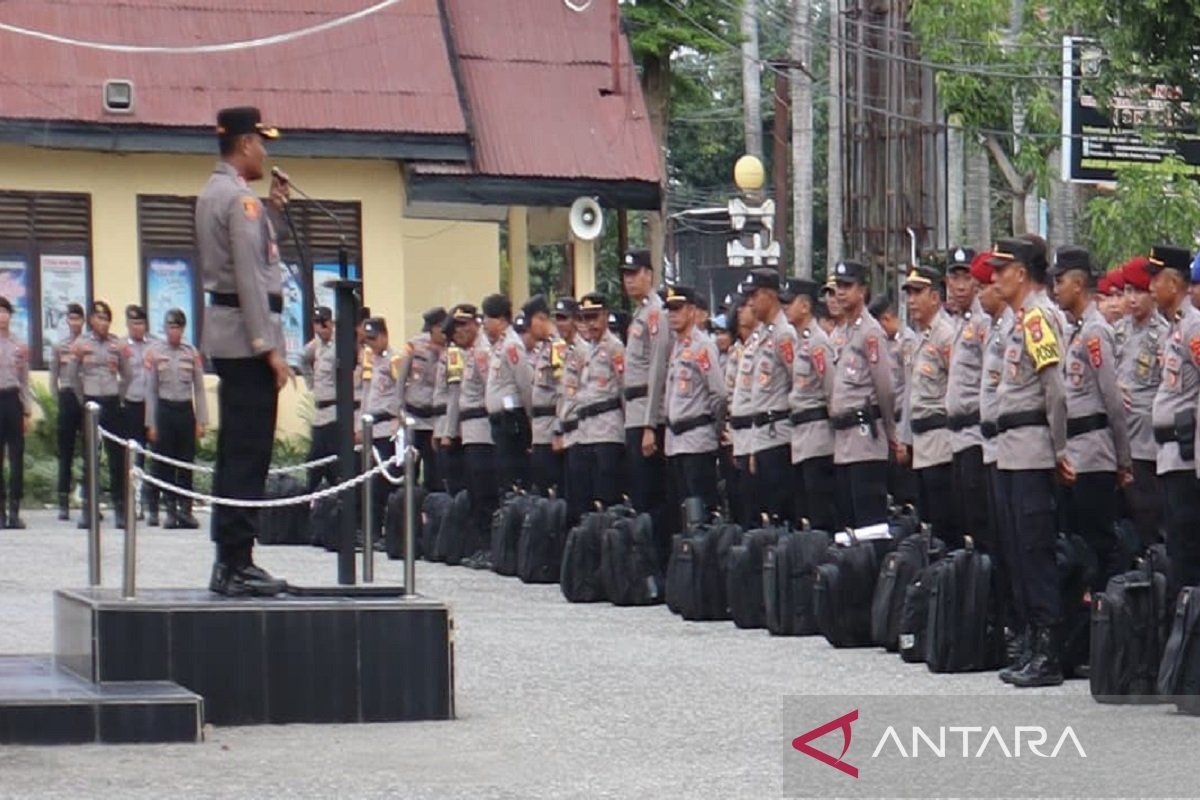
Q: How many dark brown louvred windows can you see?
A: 2